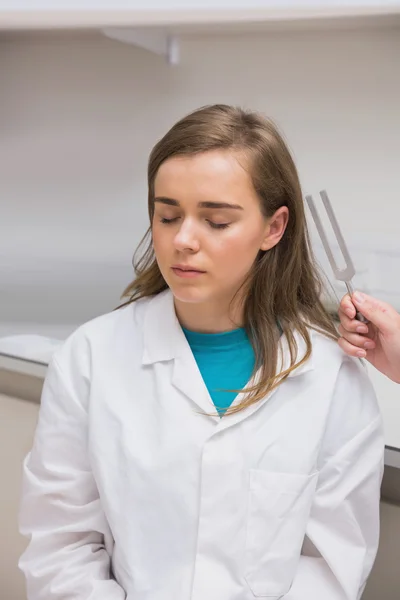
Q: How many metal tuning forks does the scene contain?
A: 1